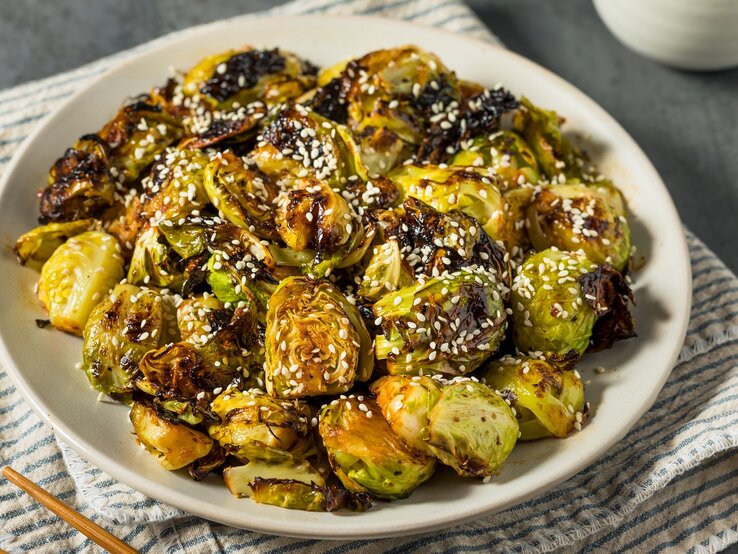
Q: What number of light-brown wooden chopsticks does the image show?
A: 1